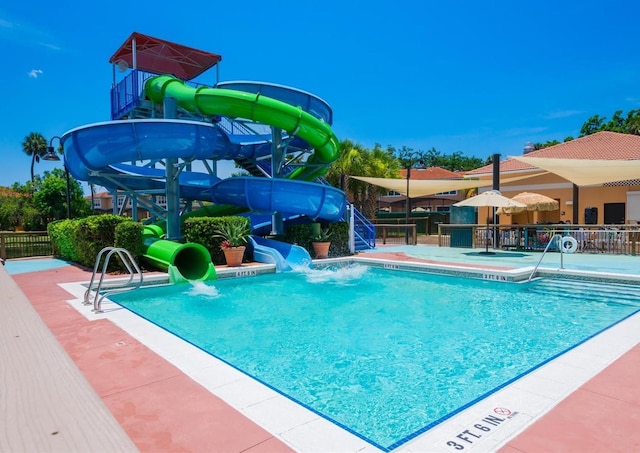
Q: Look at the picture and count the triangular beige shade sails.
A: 2